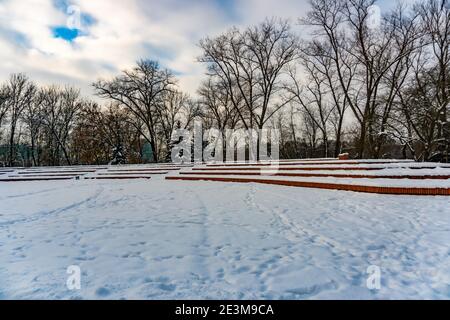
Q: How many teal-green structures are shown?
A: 2